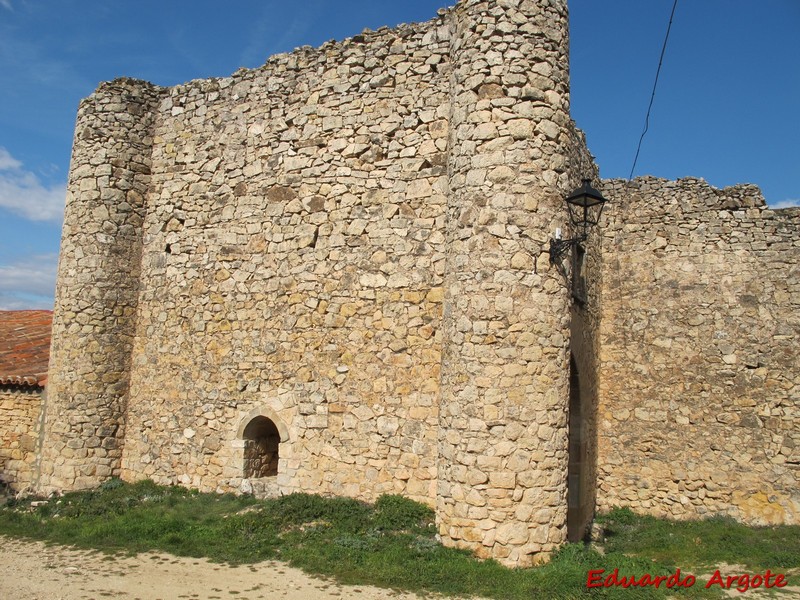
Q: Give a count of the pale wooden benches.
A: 0